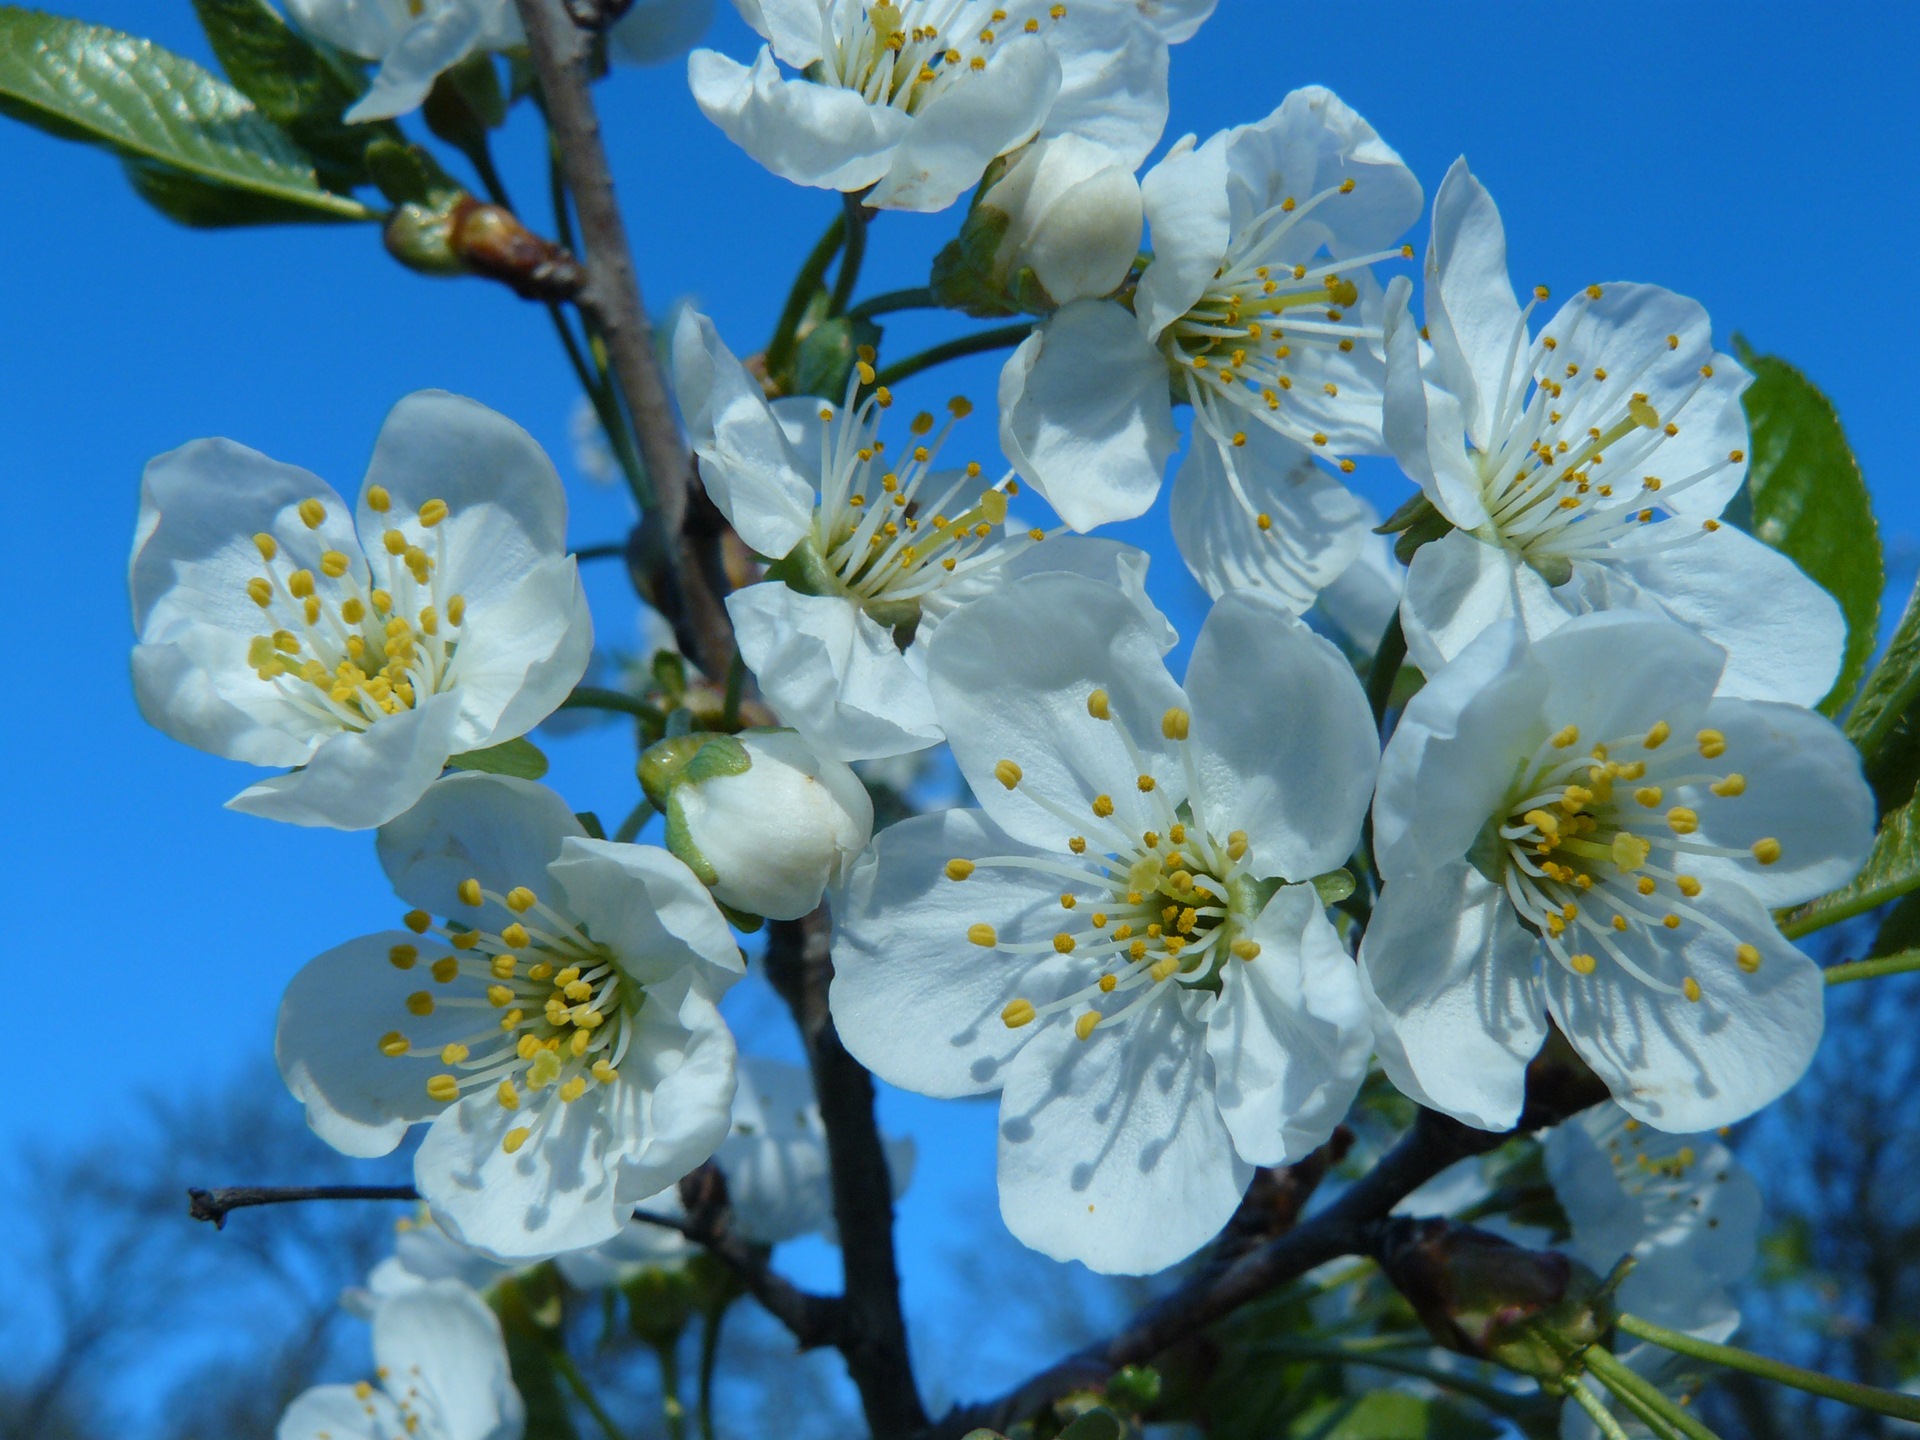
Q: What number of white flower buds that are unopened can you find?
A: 2